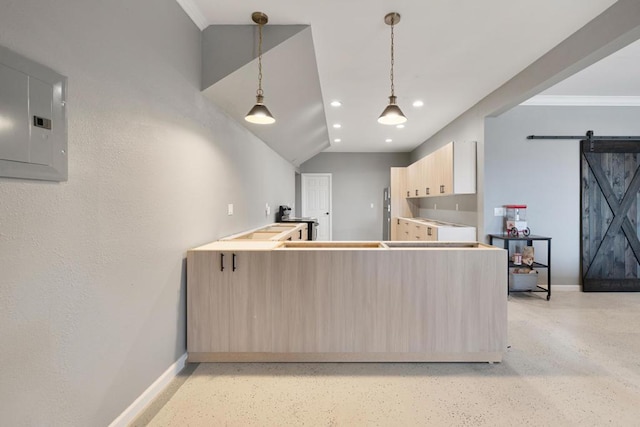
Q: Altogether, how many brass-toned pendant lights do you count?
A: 2